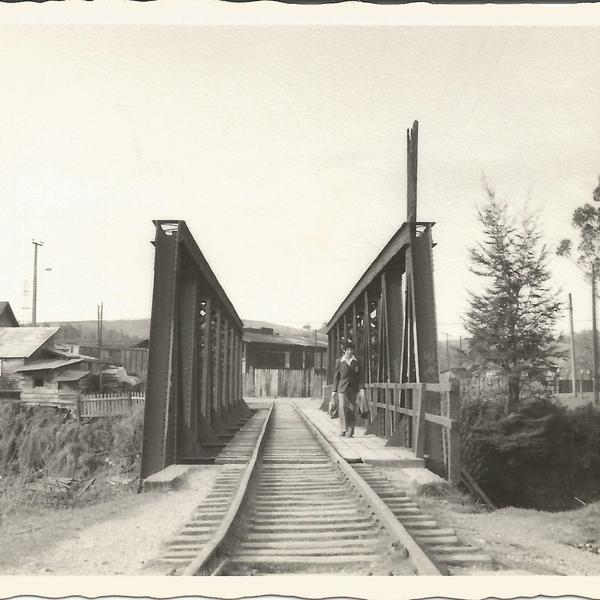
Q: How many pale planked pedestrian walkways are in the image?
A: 1